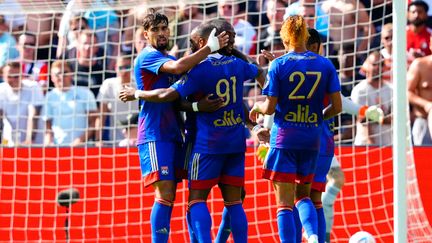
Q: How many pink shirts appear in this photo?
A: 0